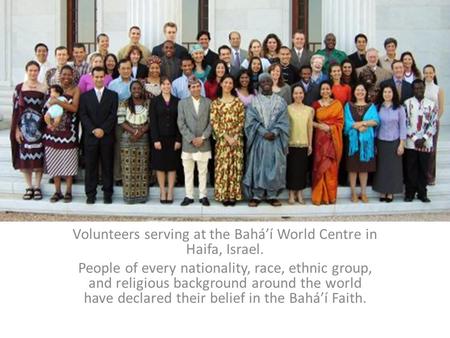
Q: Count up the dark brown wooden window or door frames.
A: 3